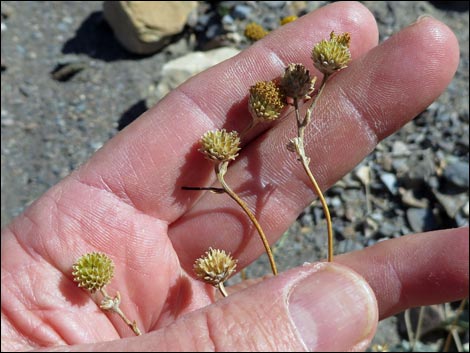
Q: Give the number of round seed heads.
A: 6